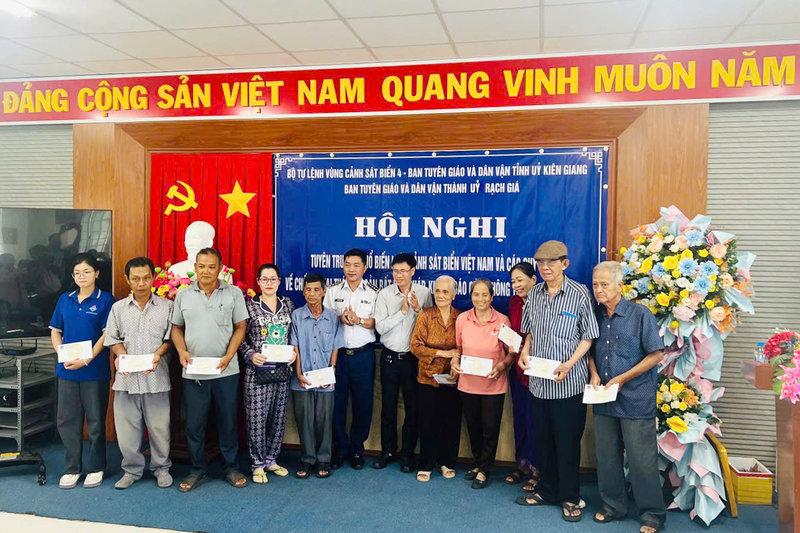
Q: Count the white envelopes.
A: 10